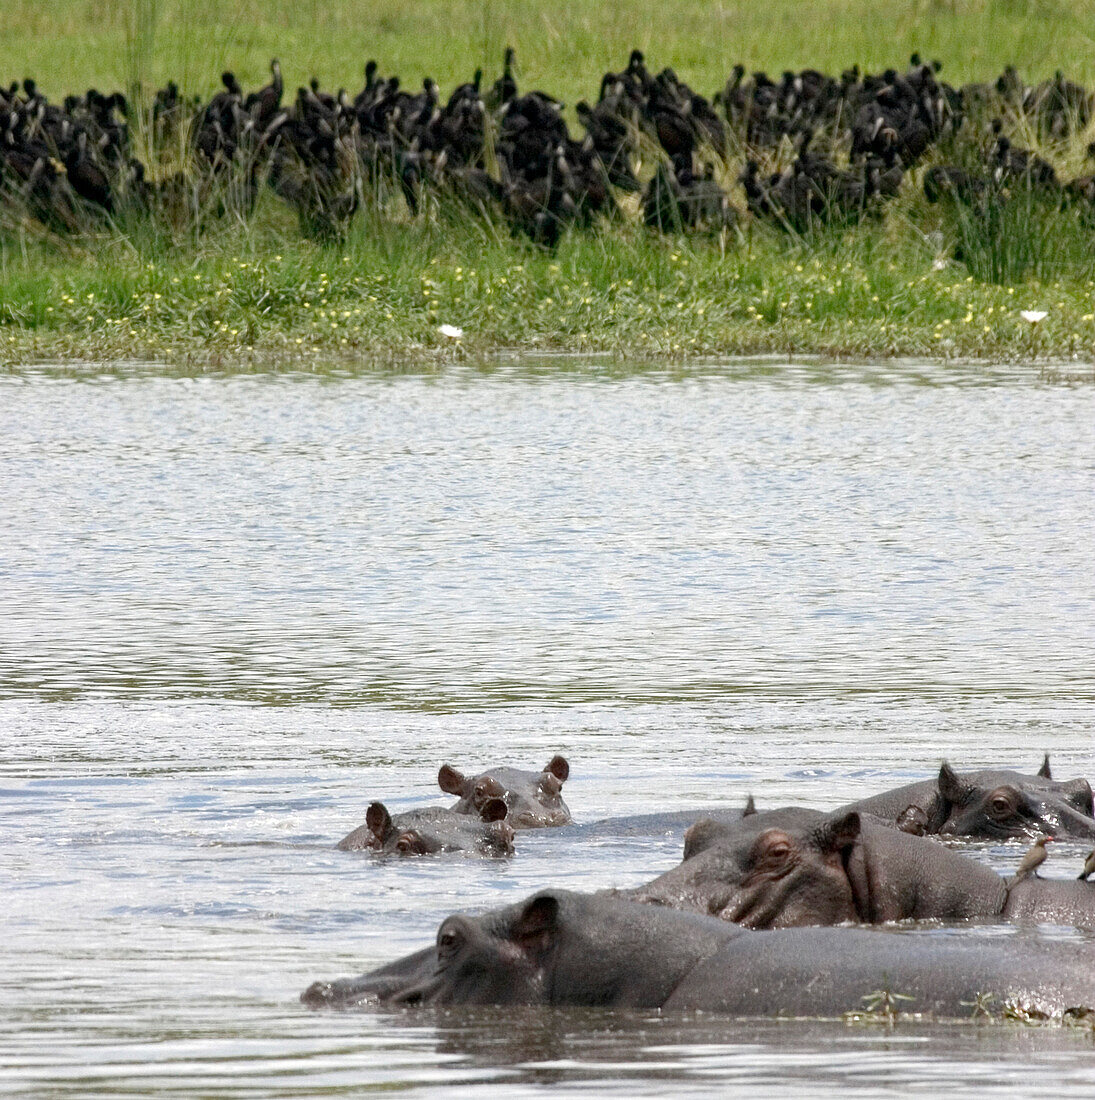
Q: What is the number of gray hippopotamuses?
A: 5